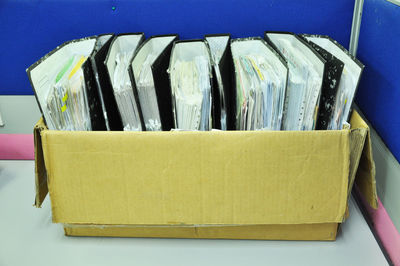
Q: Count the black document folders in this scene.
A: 9